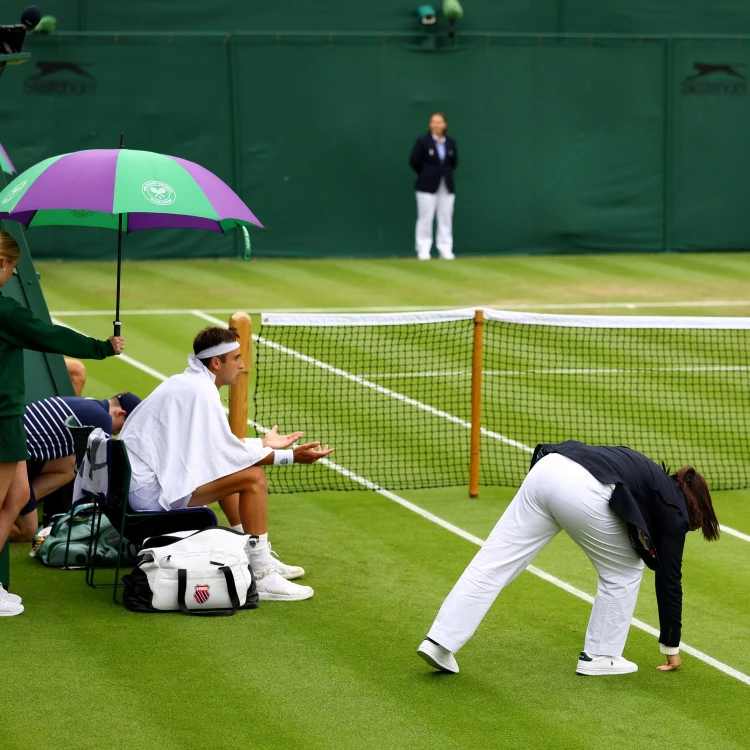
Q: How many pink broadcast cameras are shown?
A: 0